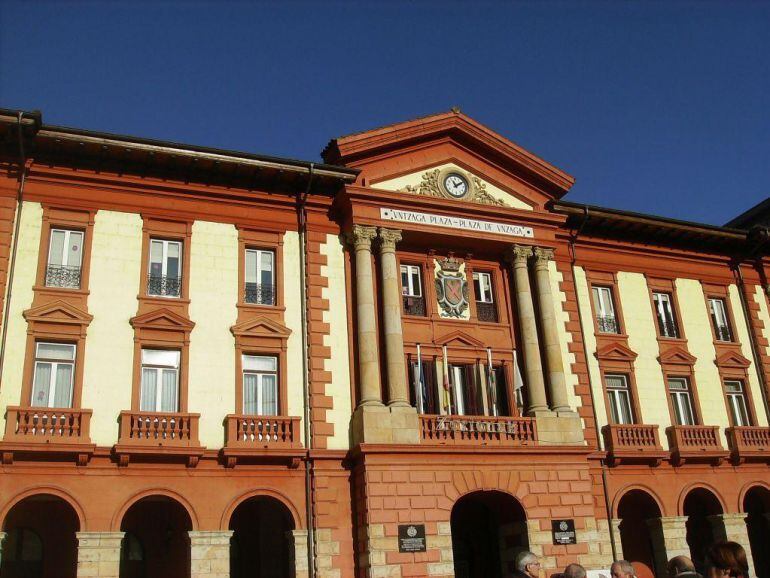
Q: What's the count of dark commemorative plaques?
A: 2